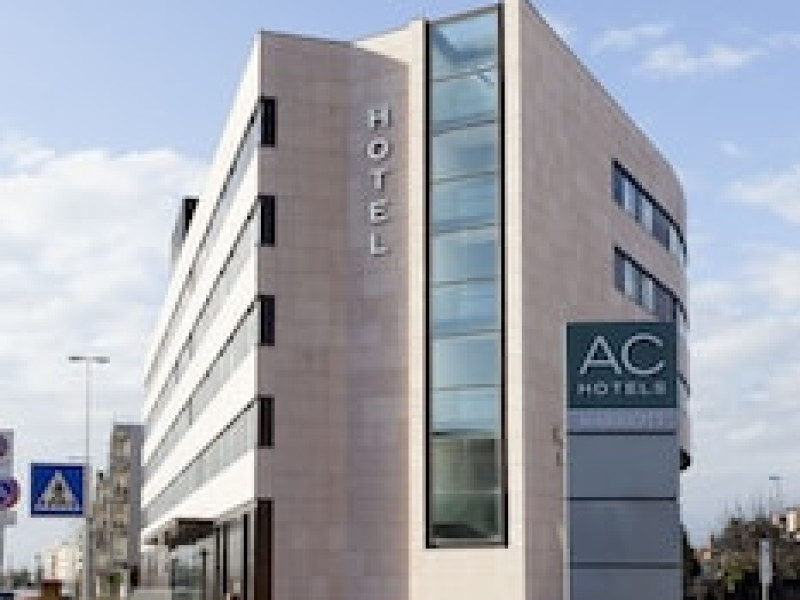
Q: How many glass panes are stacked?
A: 10